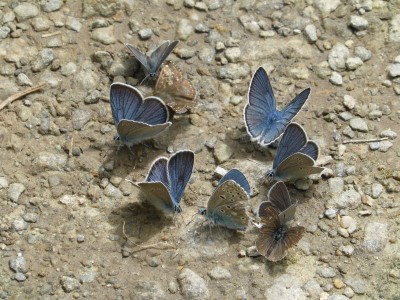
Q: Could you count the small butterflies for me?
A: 9